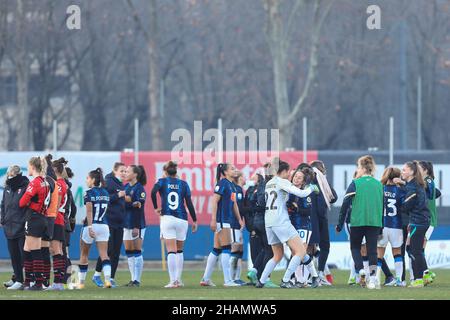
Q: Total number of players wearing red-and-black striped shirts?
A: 2